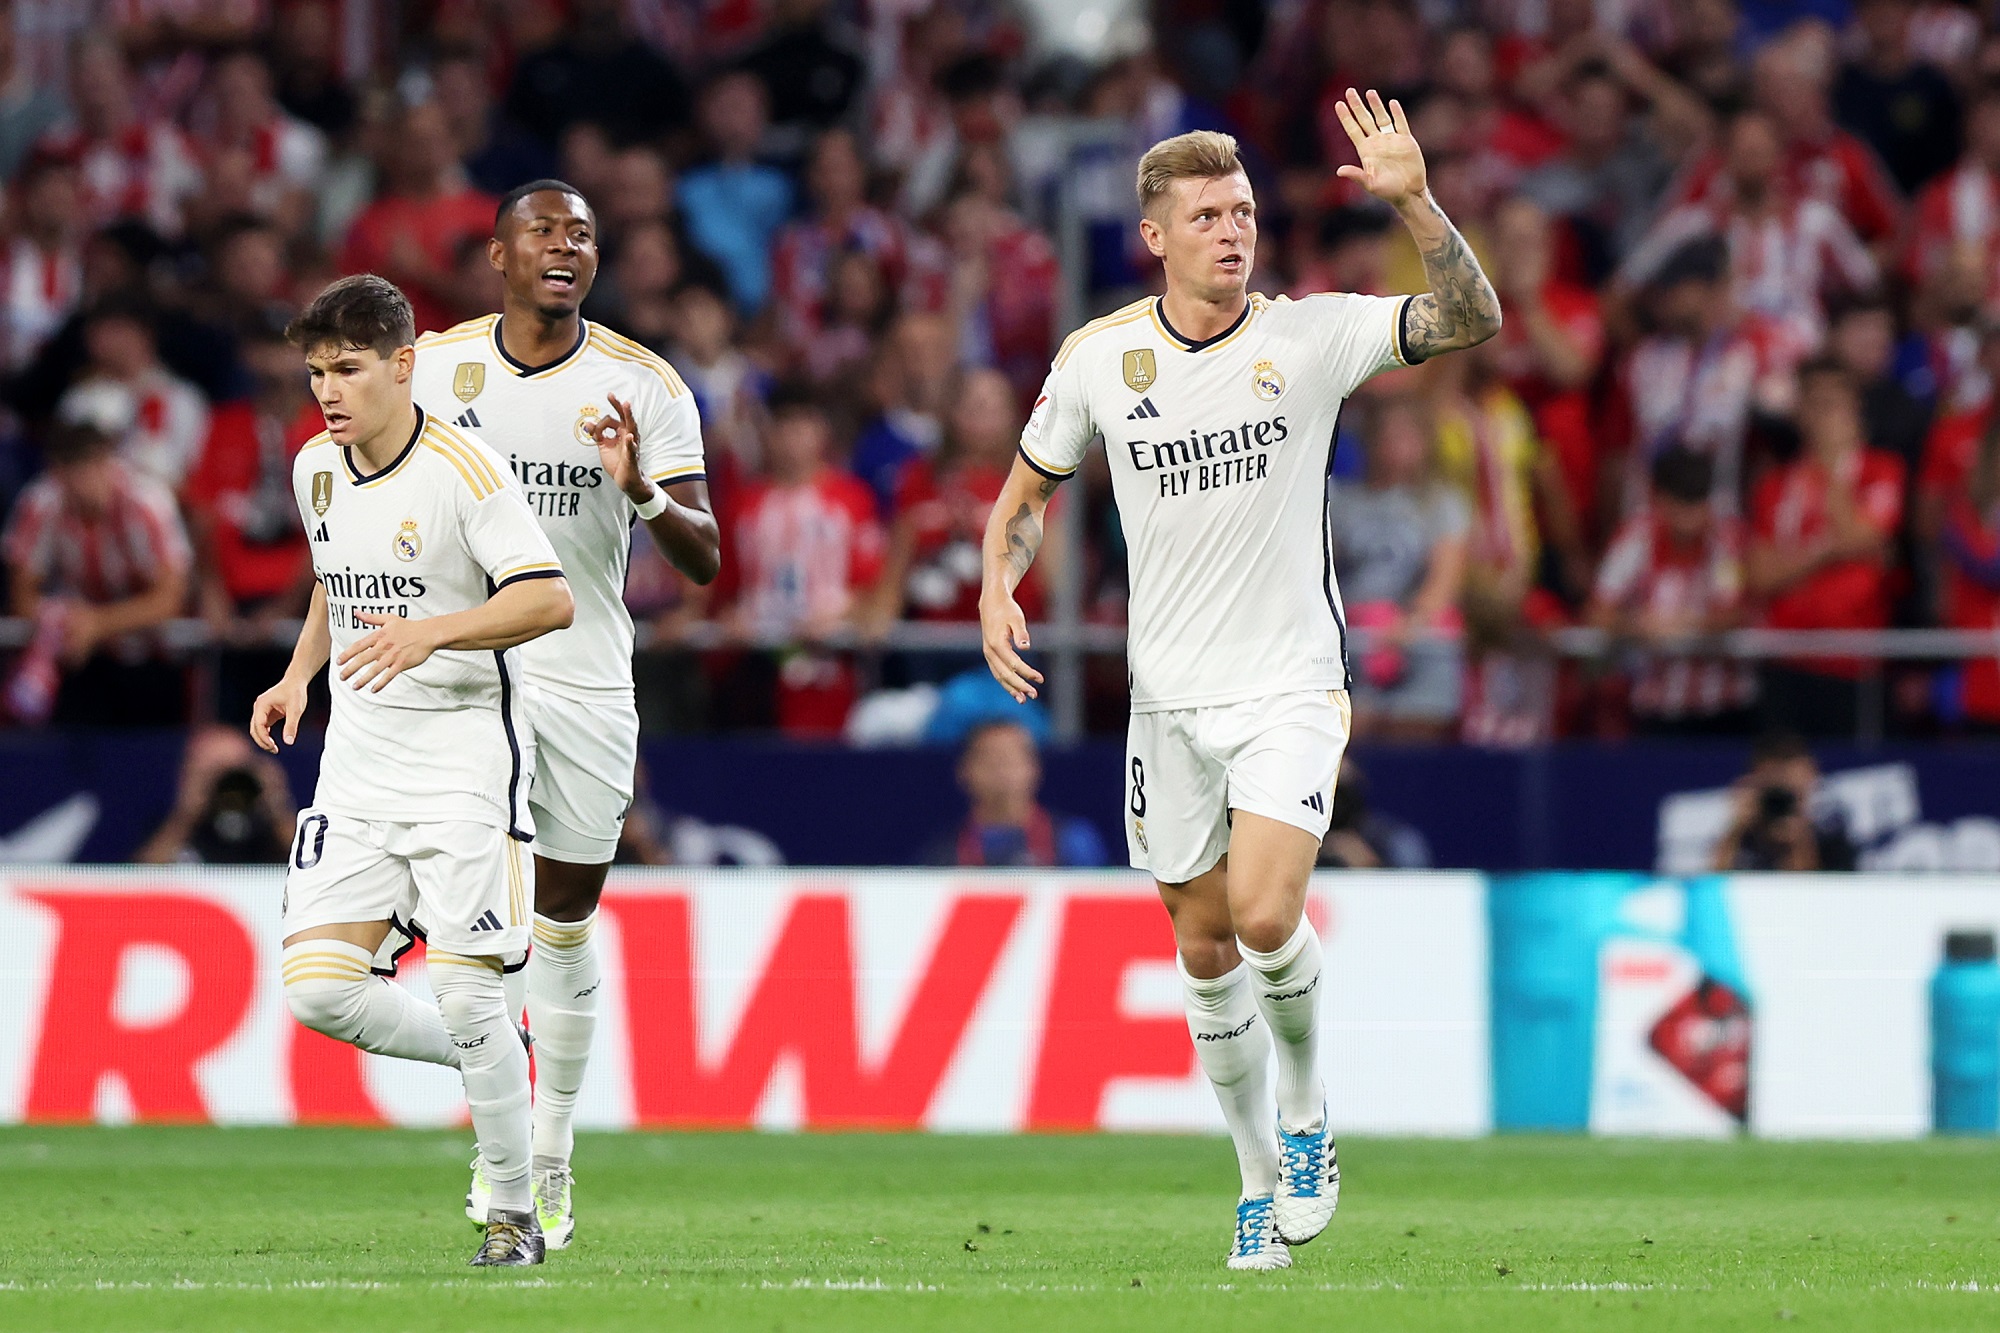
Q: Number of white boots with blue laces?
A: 2